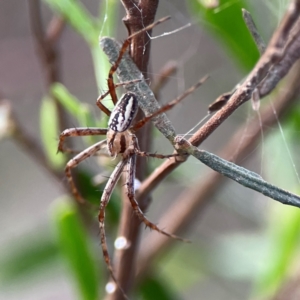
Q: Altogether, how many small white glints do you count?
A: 3